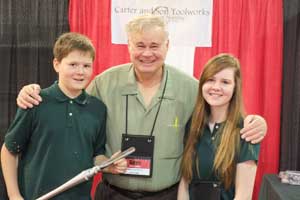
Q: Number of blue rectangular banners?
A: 0